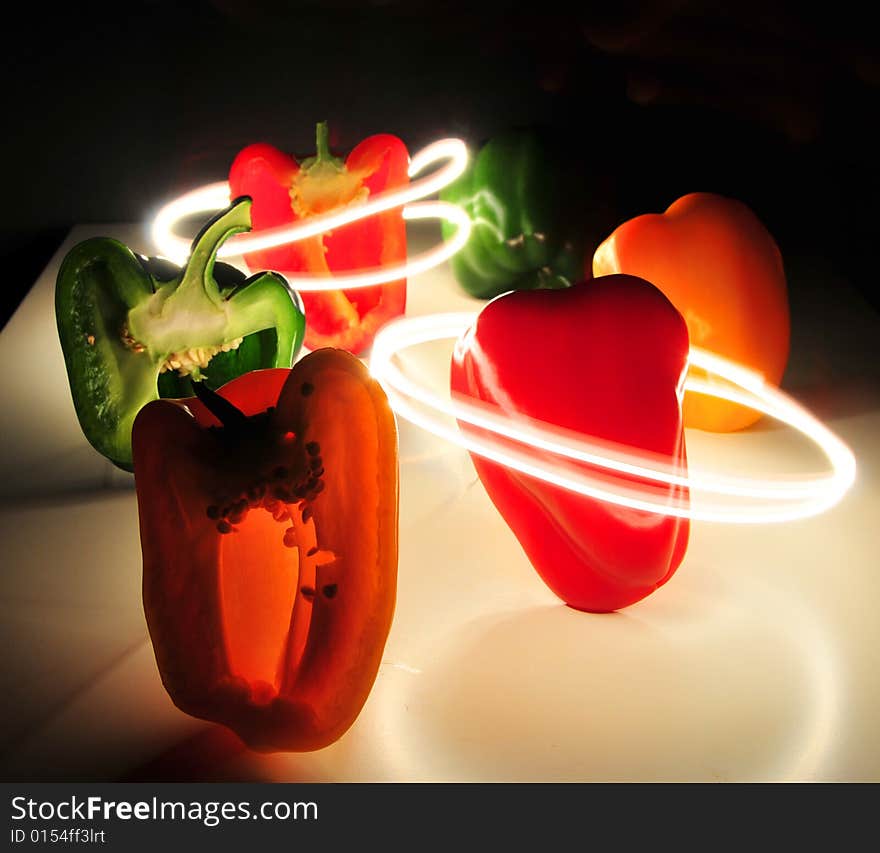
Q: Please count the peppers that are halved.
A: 3